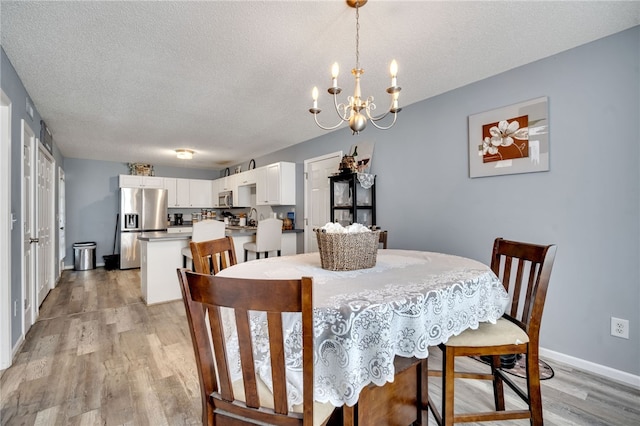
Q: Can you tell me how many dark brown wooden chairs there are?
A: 4